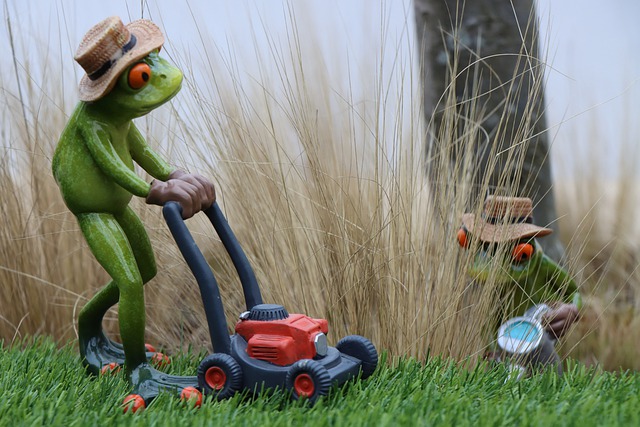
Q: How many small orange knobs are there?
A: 5